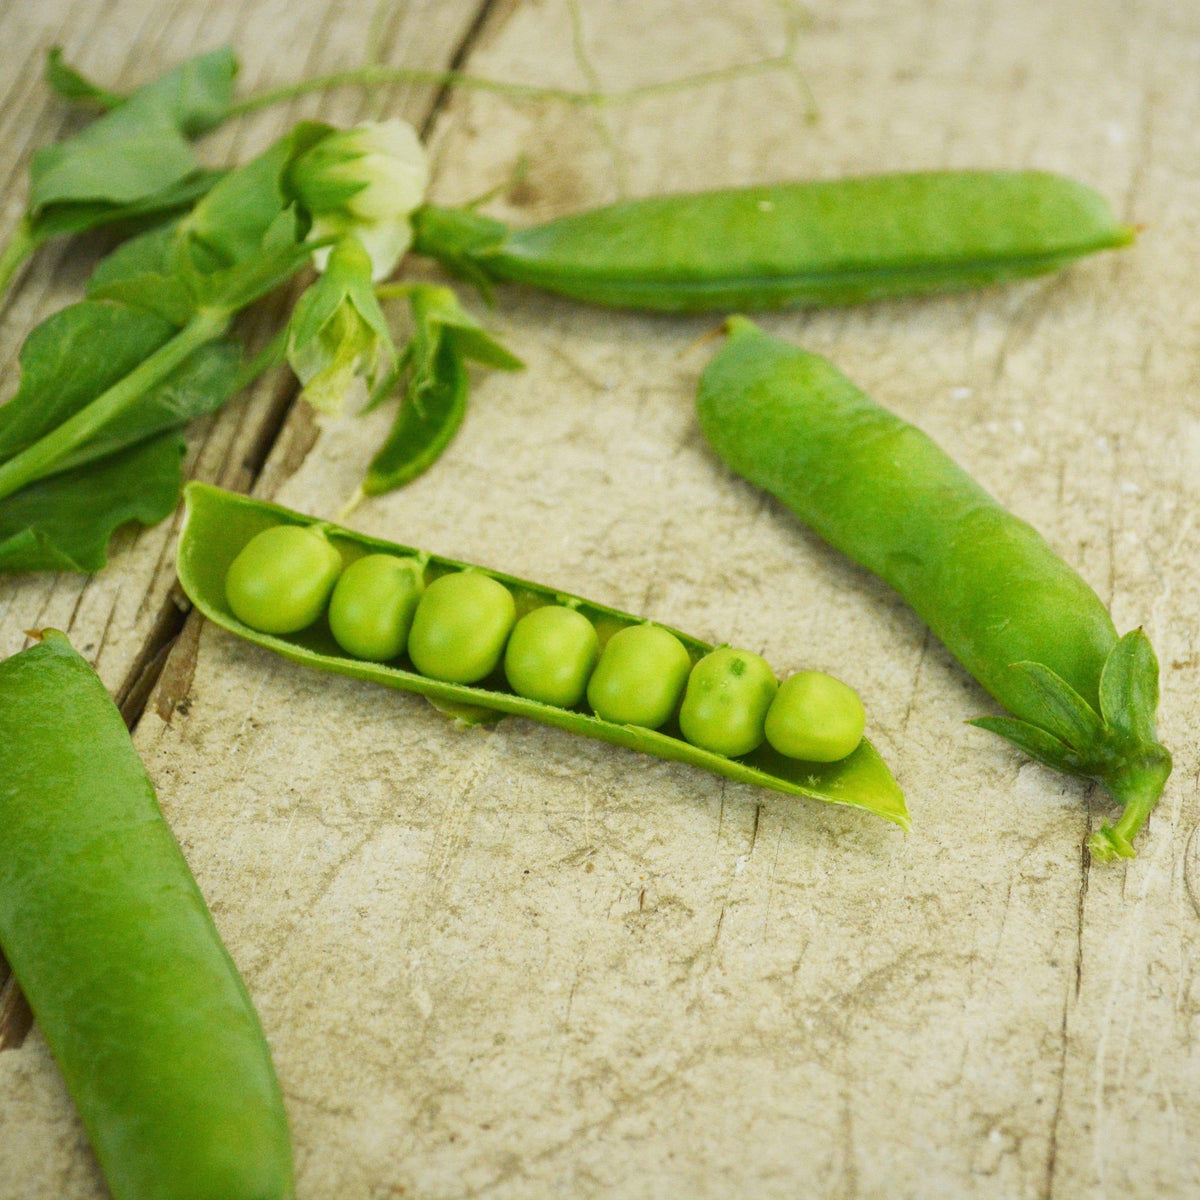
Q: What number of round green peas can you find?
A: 7